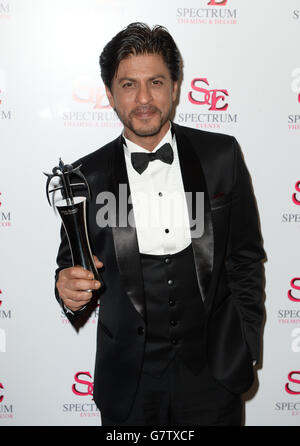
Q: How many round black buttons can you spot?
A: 8